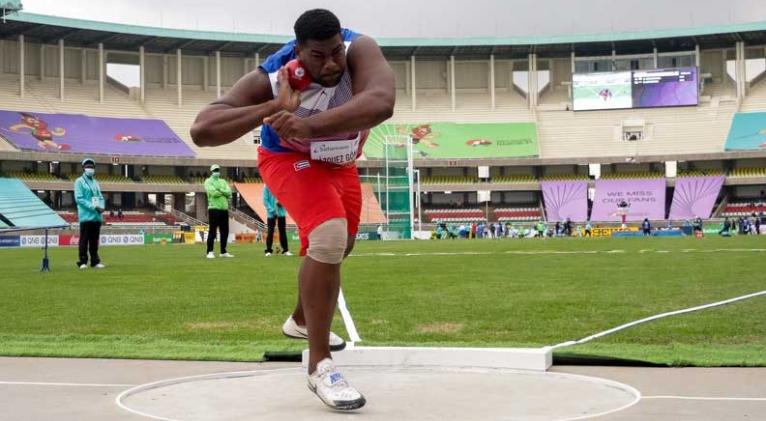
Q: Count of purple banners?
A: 4